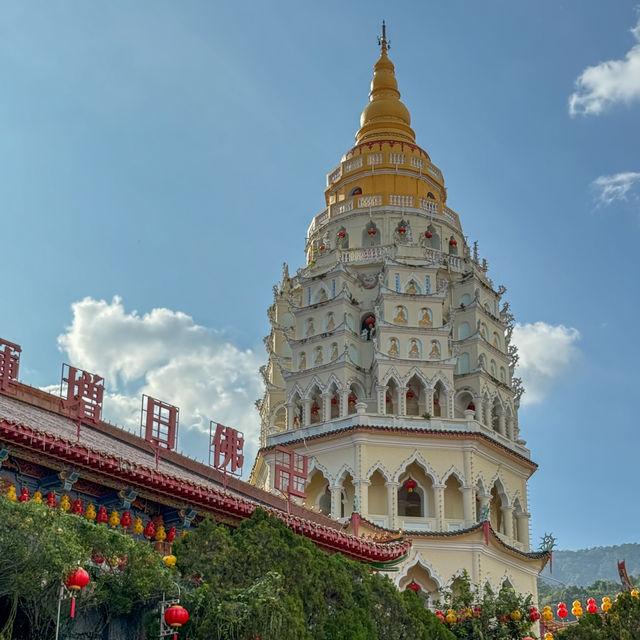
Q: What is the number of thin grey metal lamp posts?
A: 2